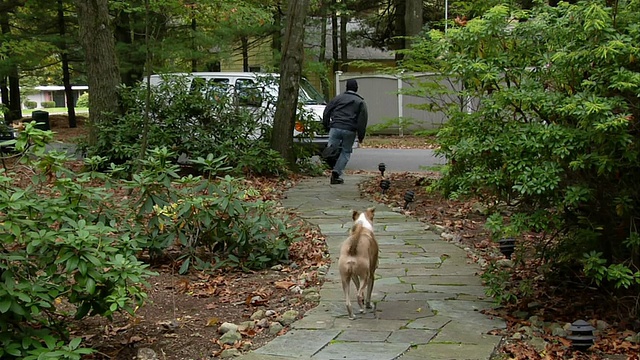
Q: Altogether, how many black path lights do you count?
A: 5